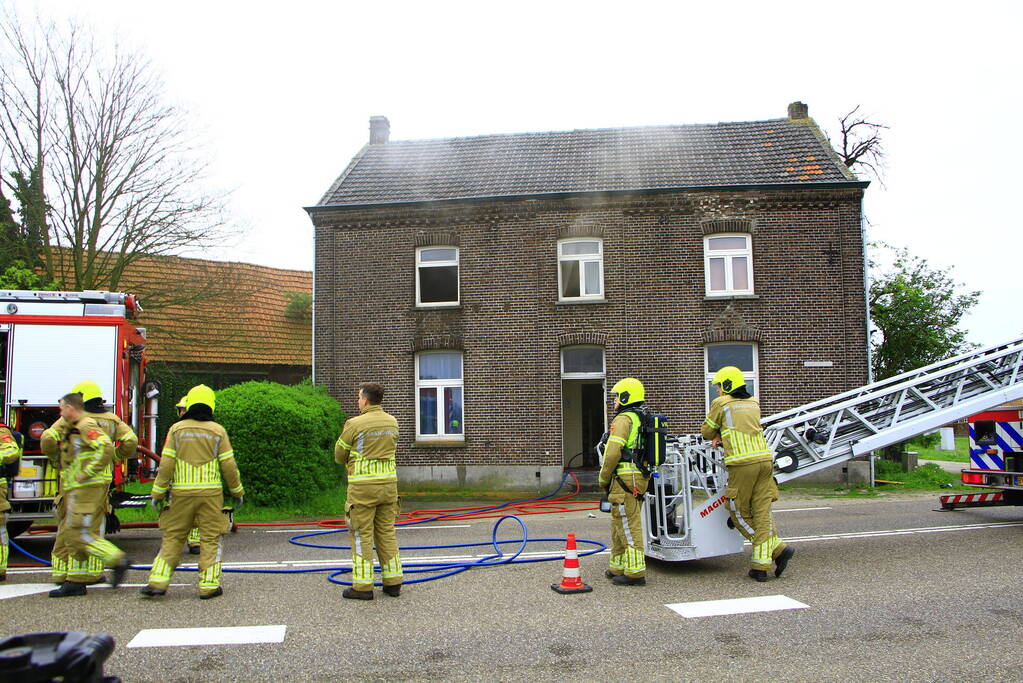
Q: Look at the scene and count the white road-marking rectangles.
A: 2